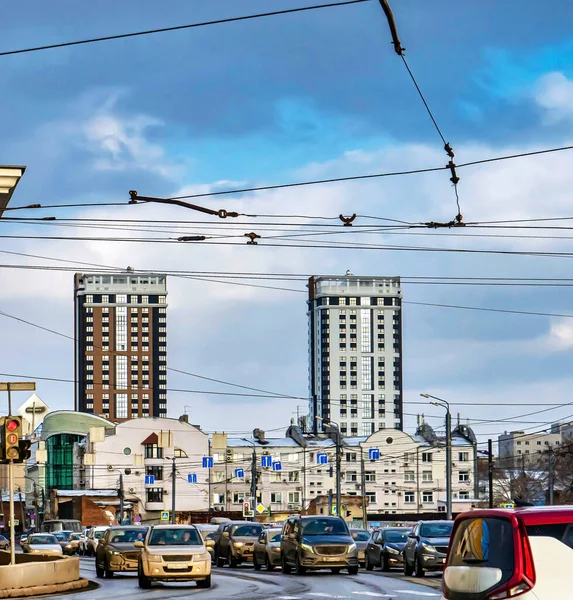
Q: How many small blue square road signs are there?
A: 8